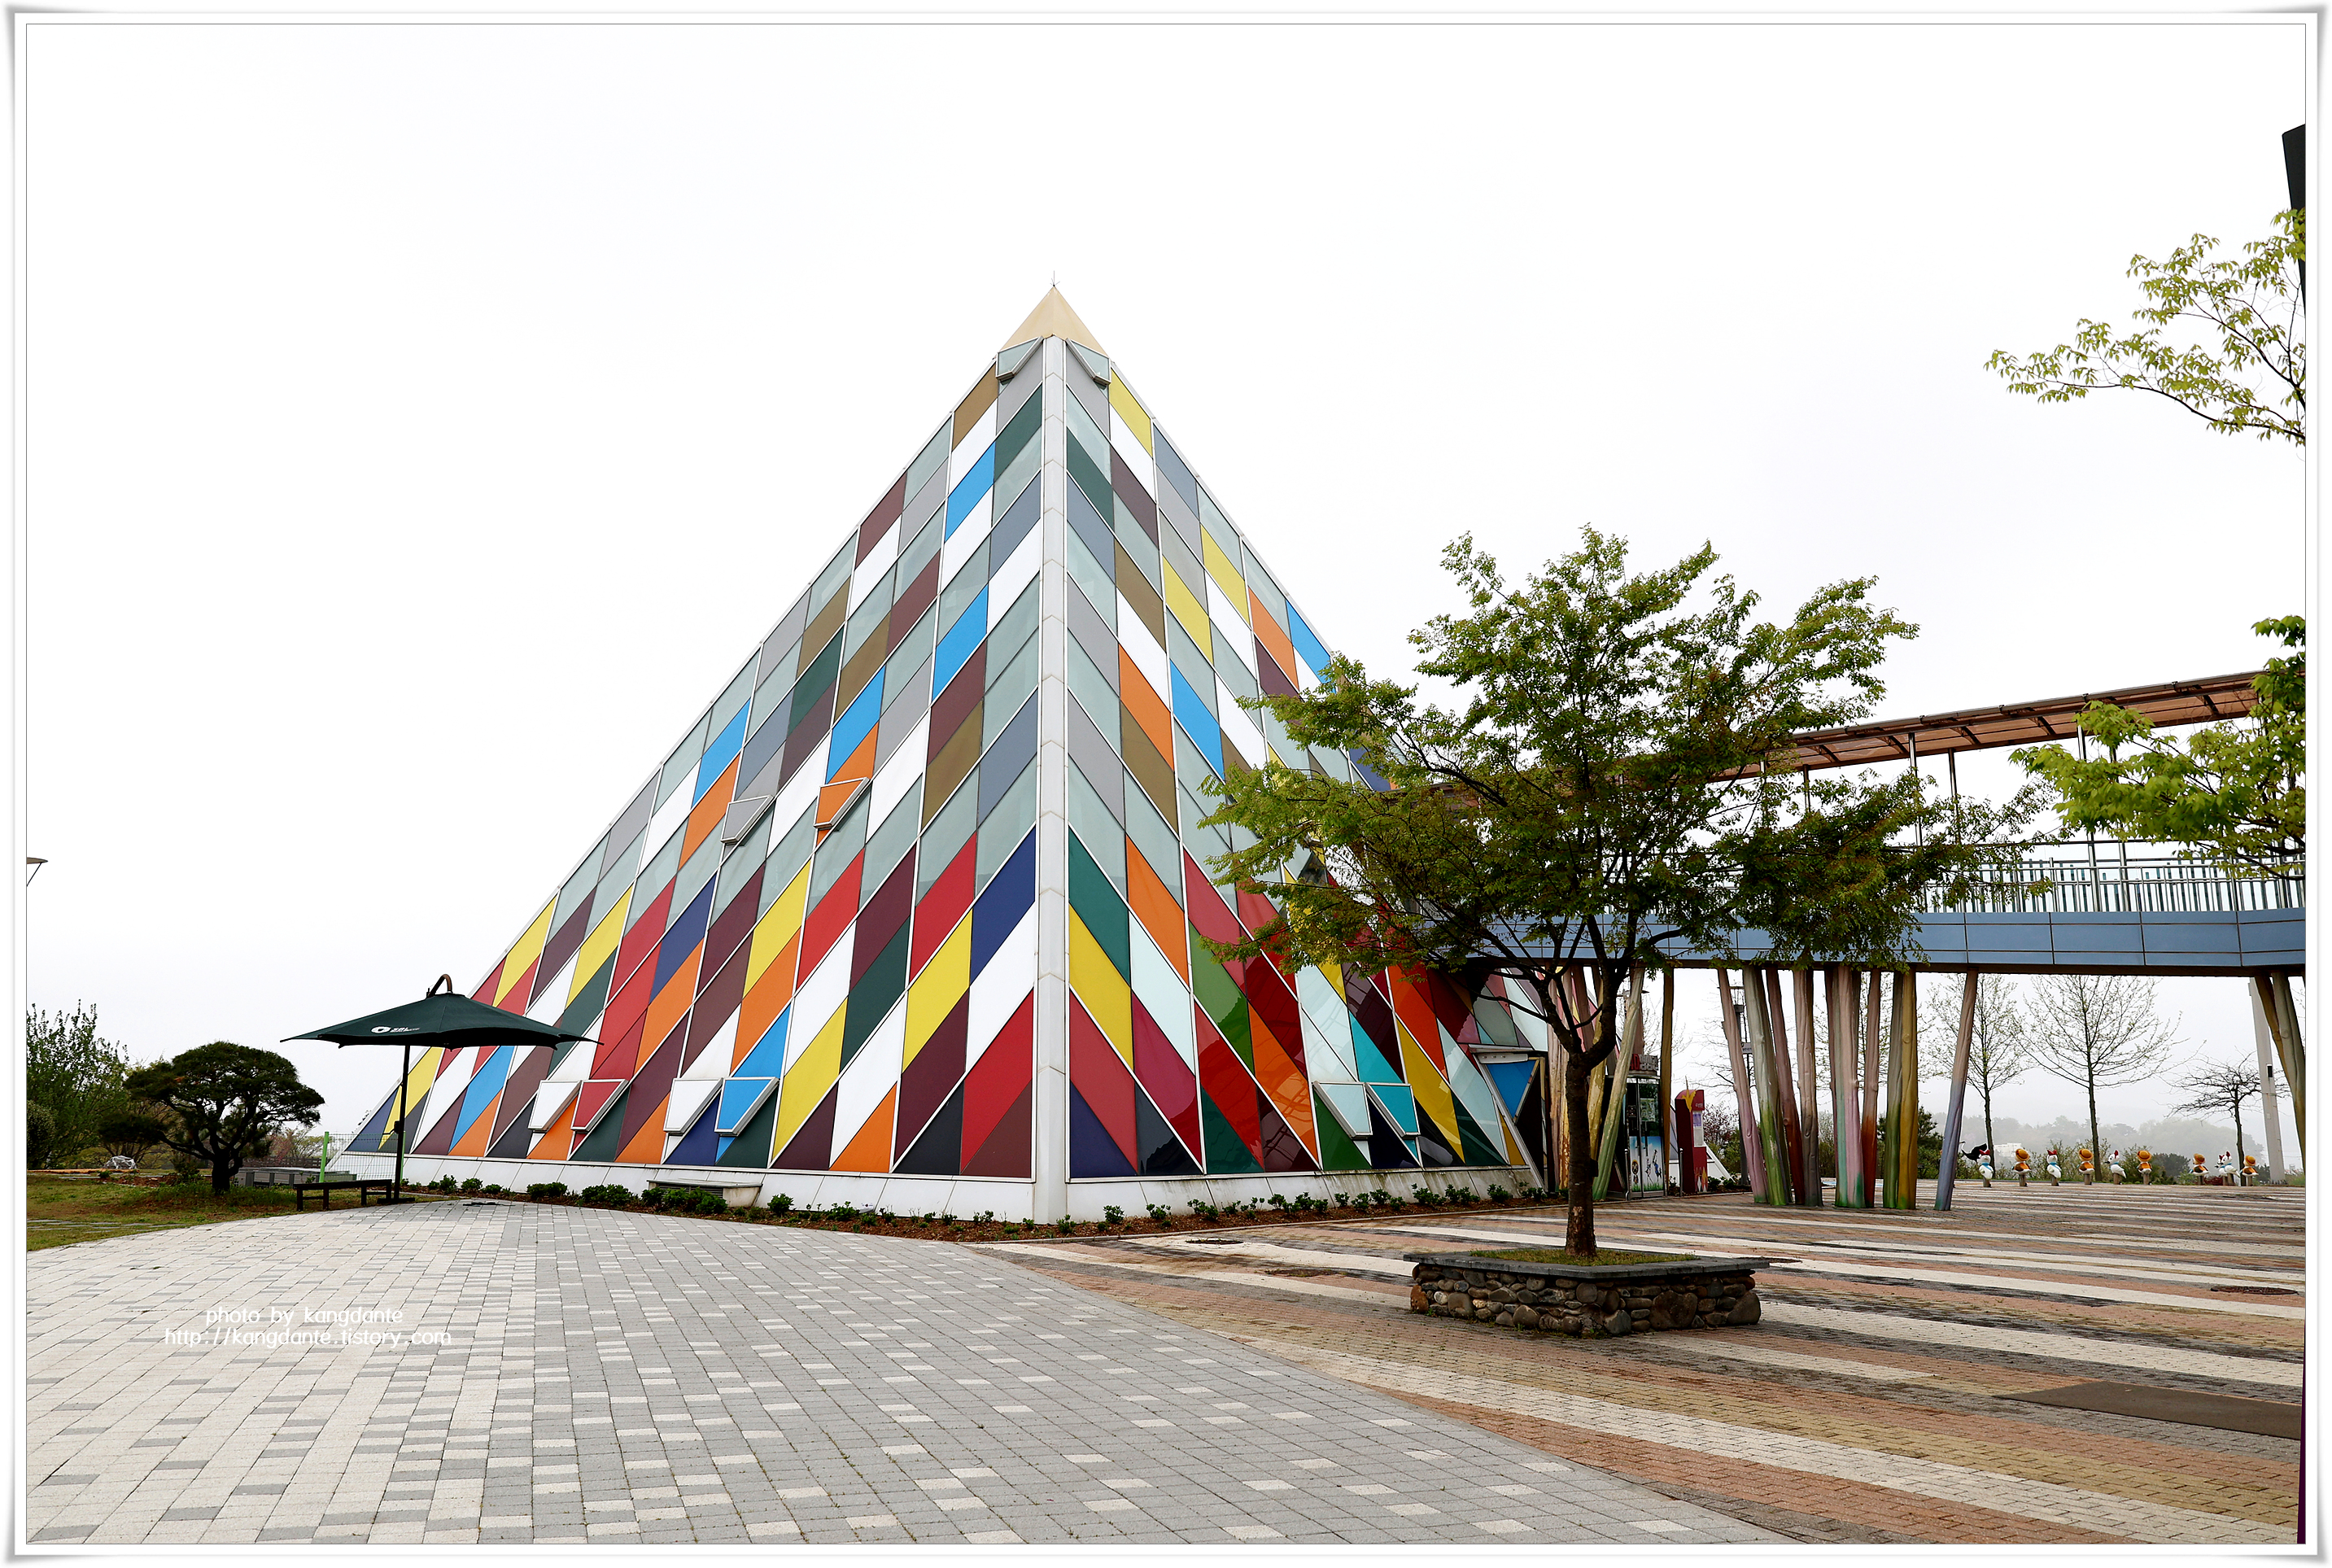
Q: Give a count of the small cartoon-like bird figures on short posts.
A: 10